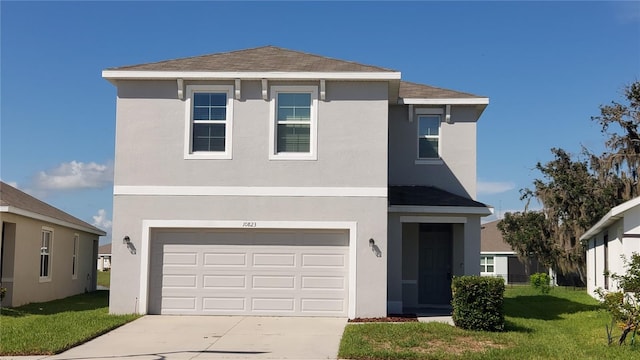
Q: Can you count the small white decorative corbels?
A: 6